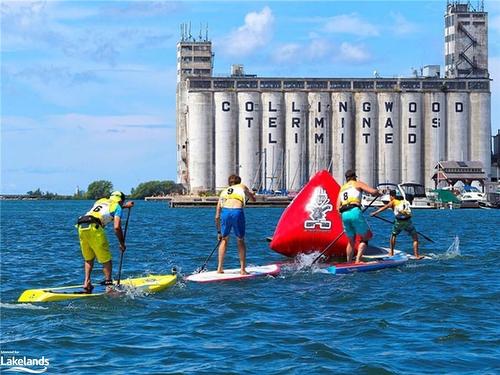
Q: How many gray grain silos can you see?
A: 13